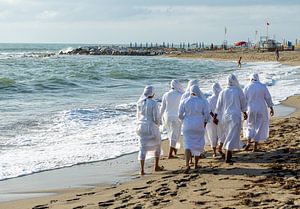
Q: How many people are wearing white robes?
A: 7